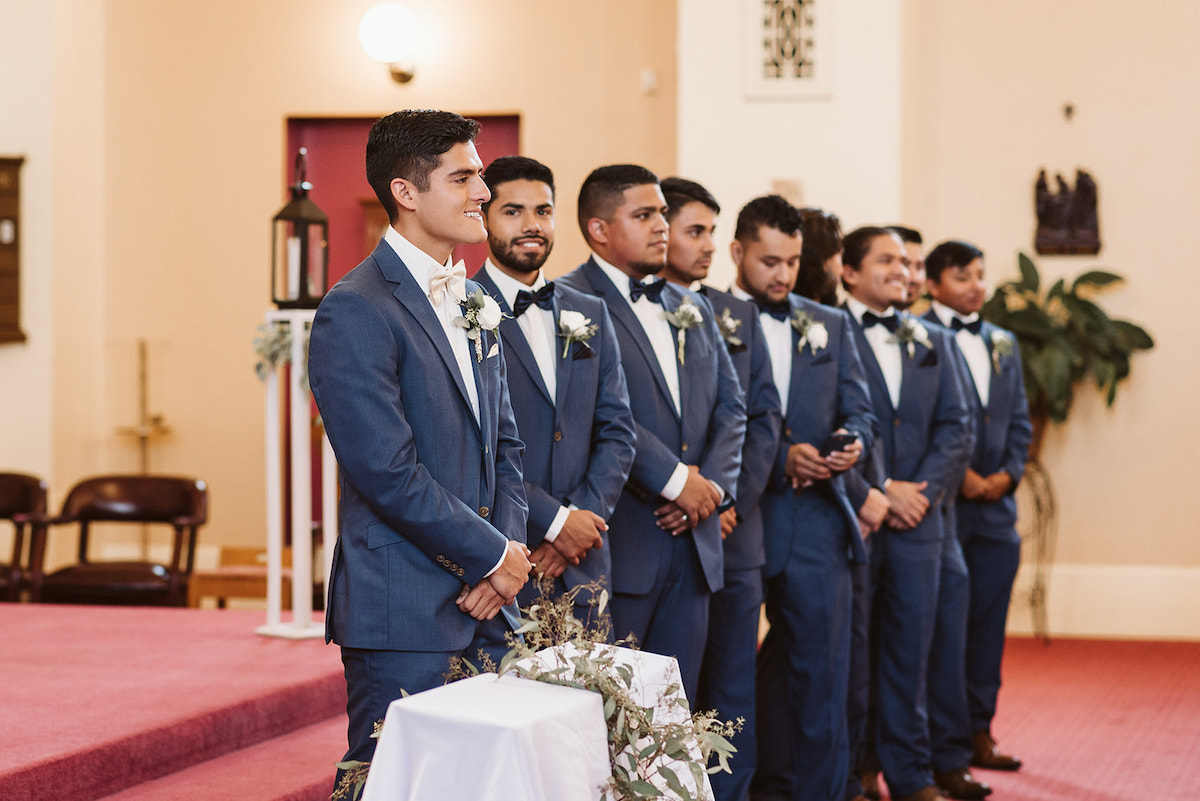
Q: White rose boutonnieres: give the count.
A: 7